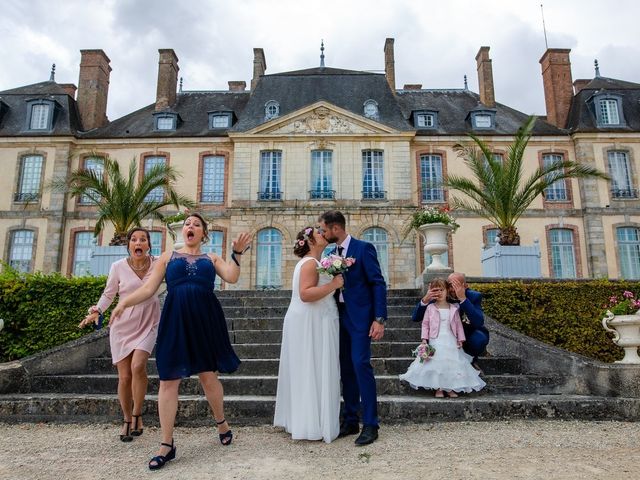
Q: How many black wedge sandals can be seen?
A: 2